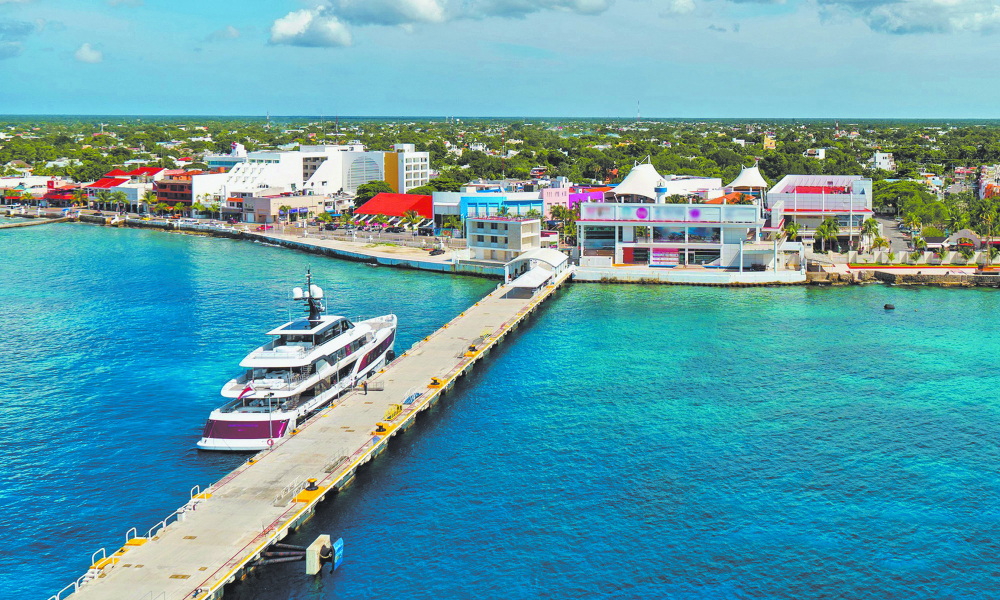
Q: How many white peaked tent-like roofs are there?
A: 2